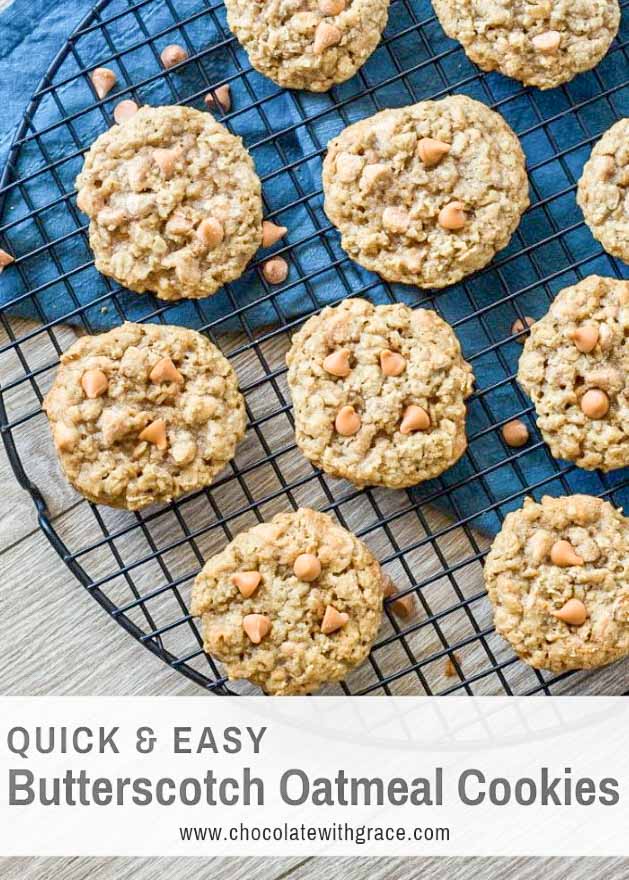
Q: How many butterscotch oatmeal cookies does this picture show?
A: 10